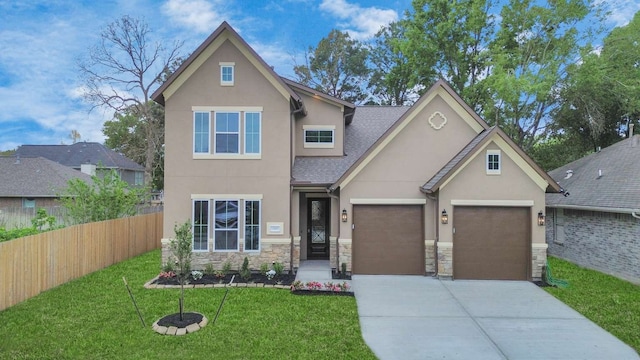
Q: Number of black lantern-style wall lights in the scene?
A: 3